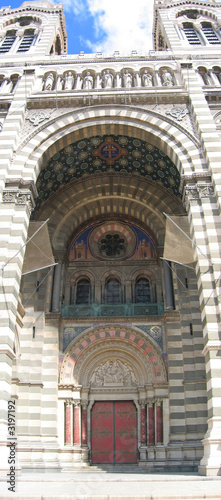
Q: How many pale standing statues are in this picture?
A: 7